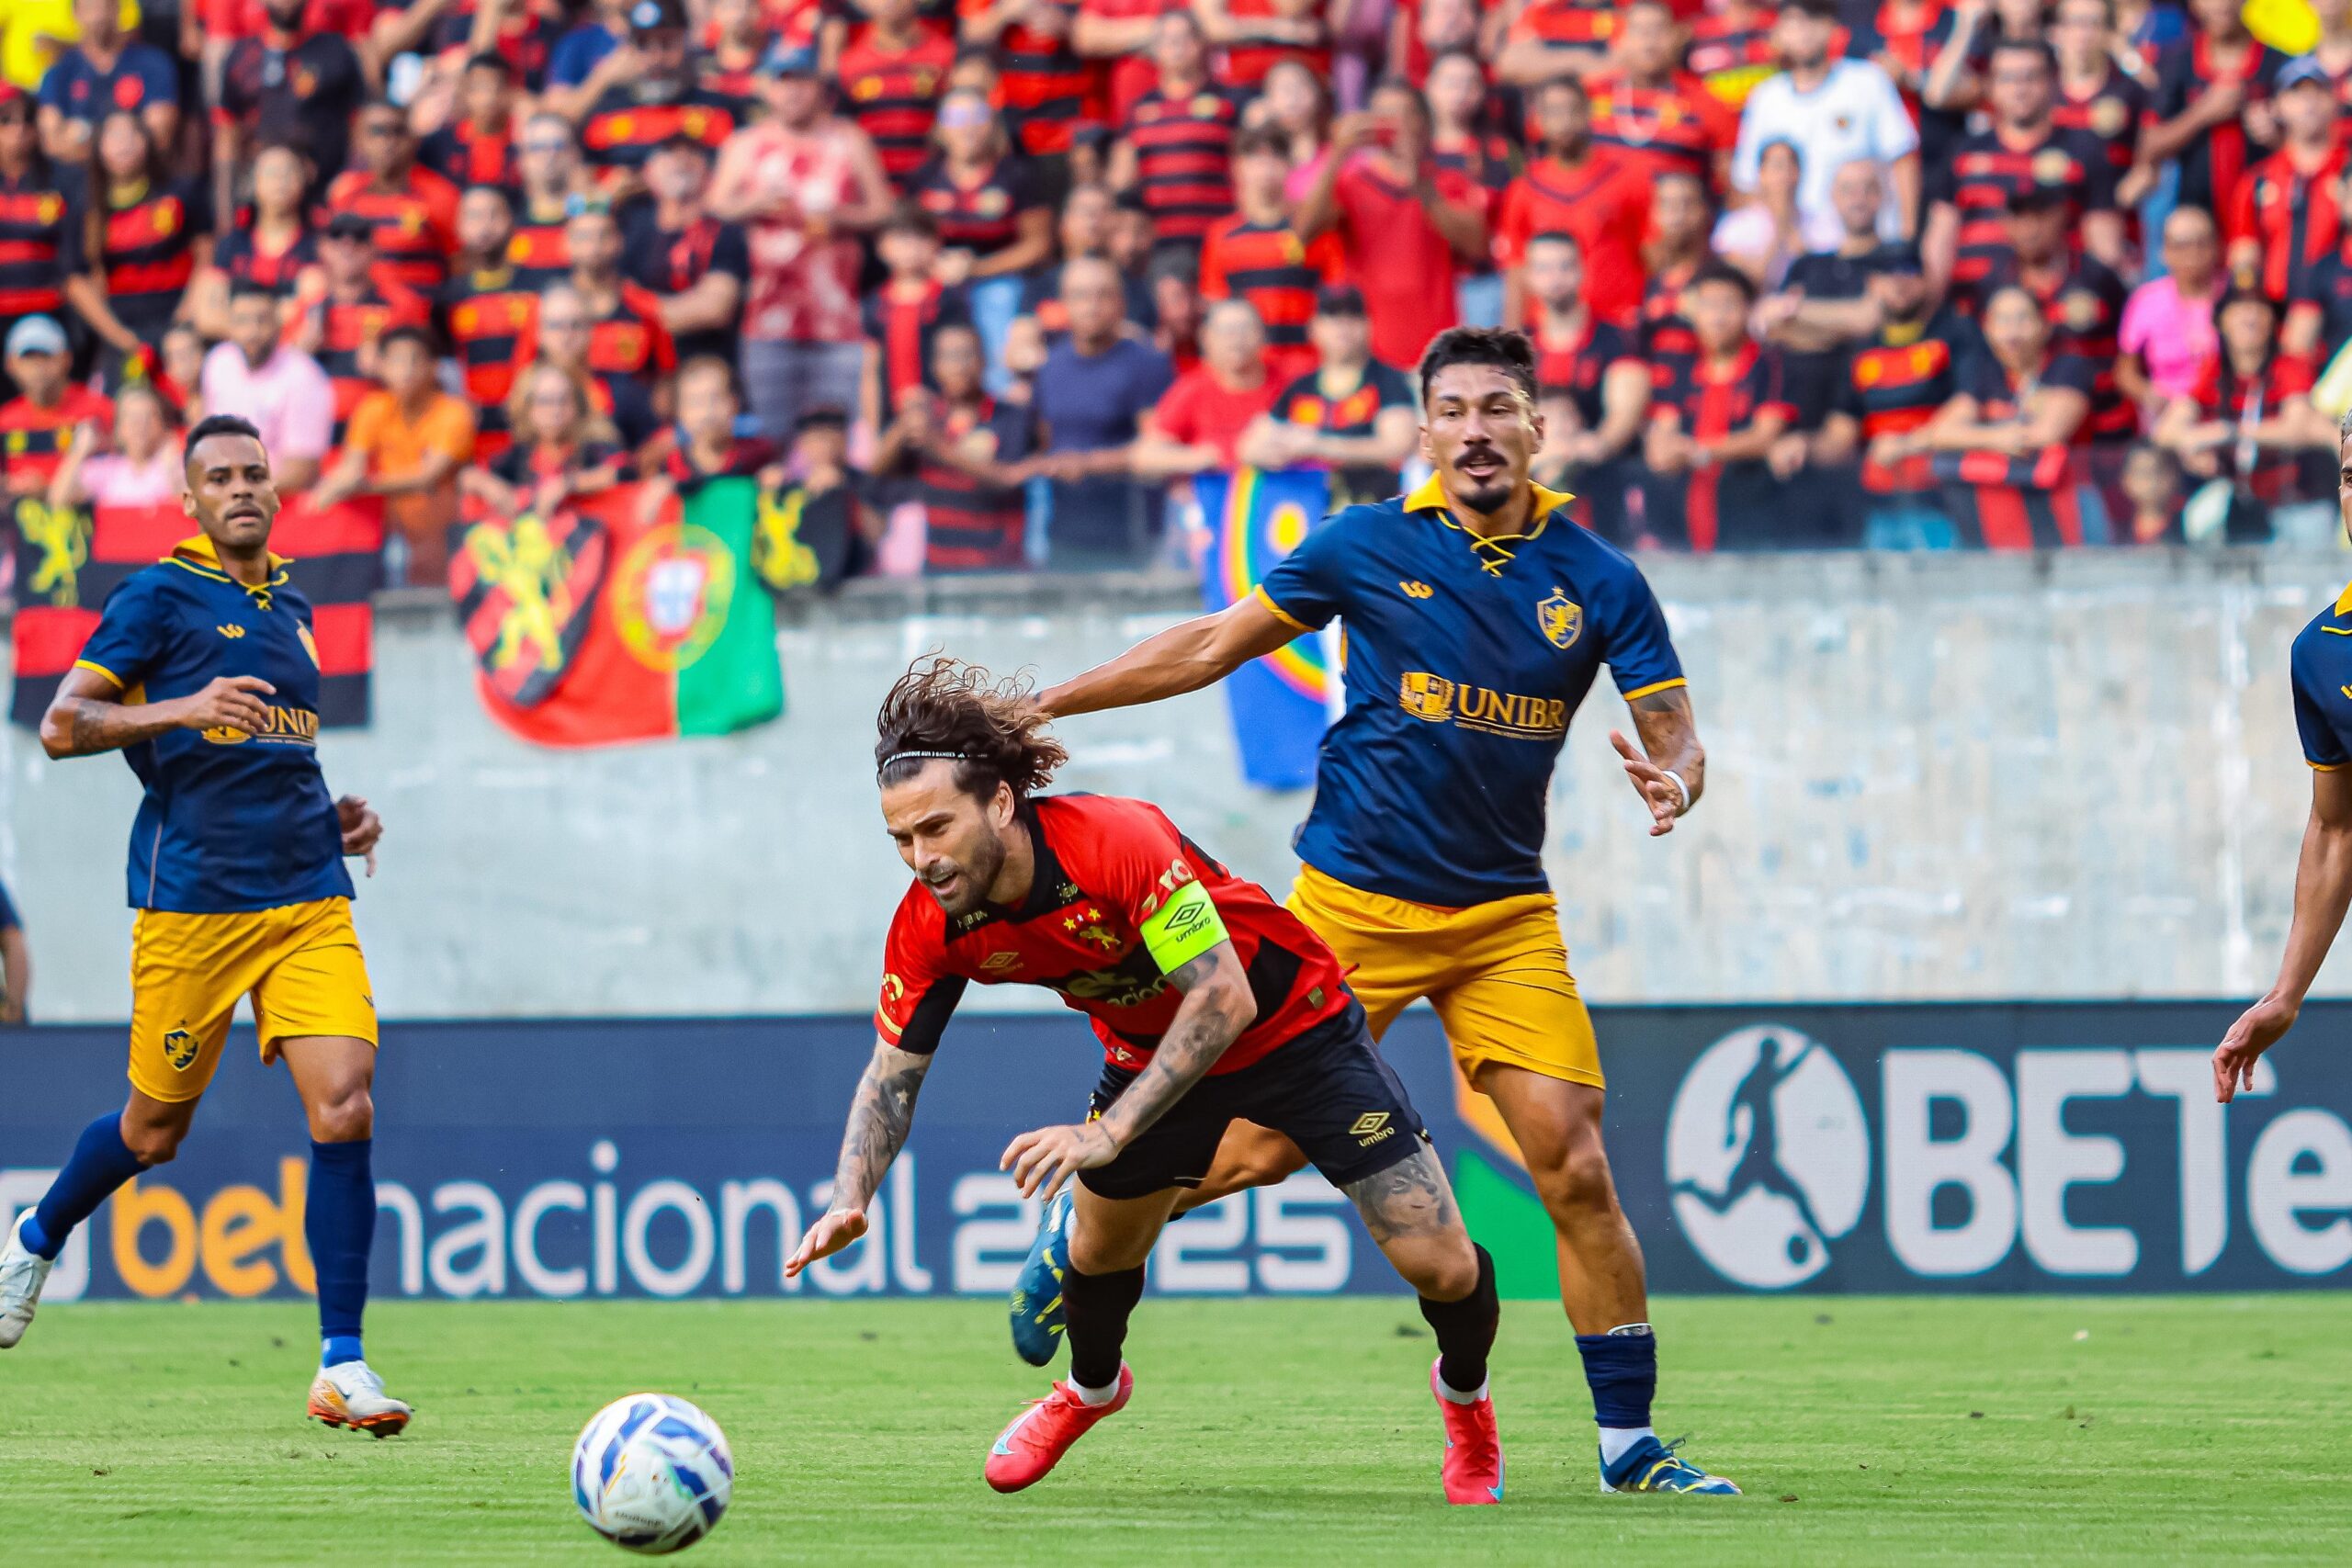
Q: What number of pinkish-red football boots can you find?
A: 2